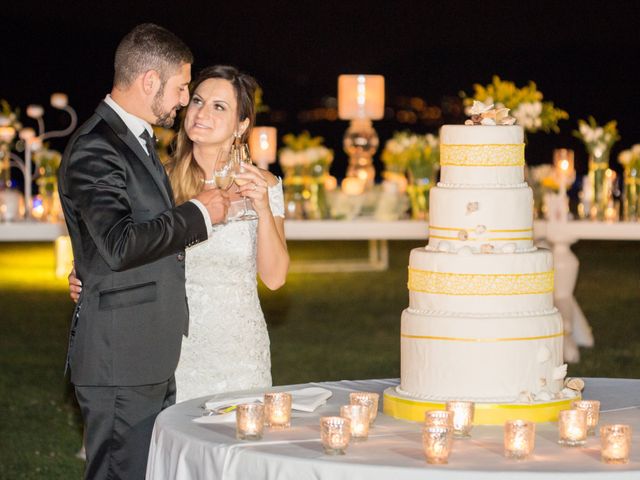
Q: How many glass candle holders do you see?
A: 12